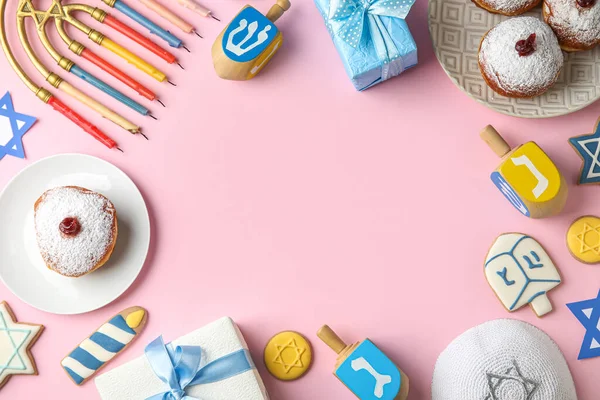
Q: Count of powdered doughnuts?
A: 4